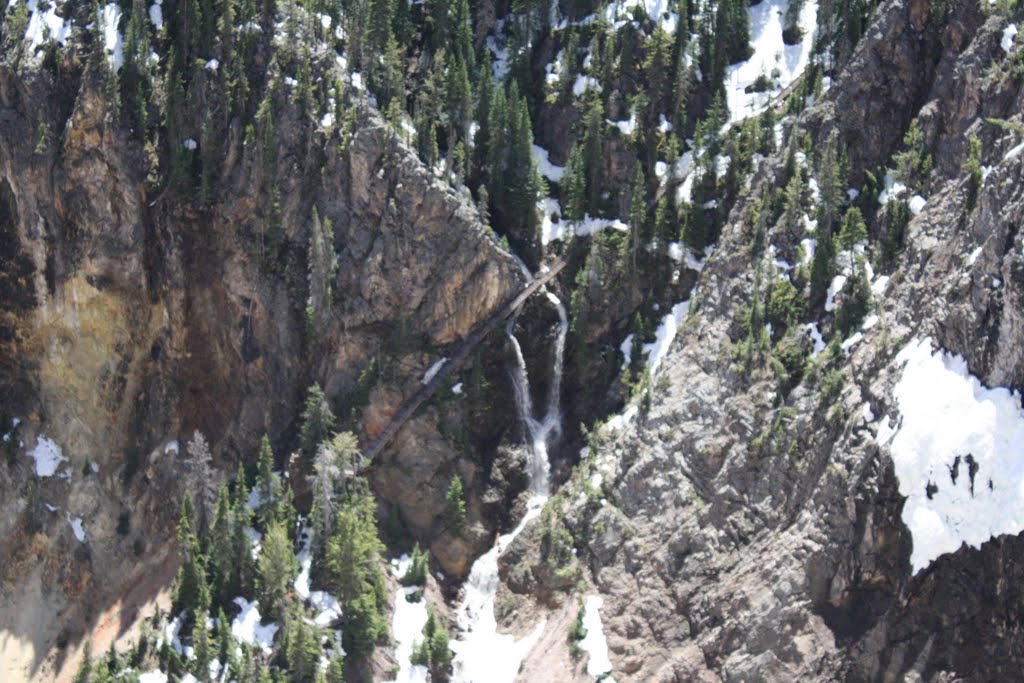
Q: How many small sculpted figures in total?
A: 0